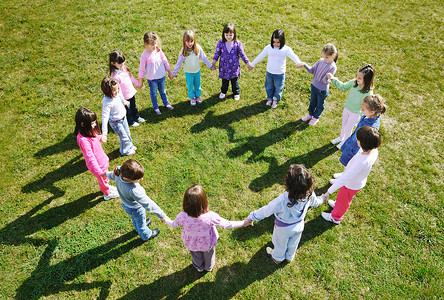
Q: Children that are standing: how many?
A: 14